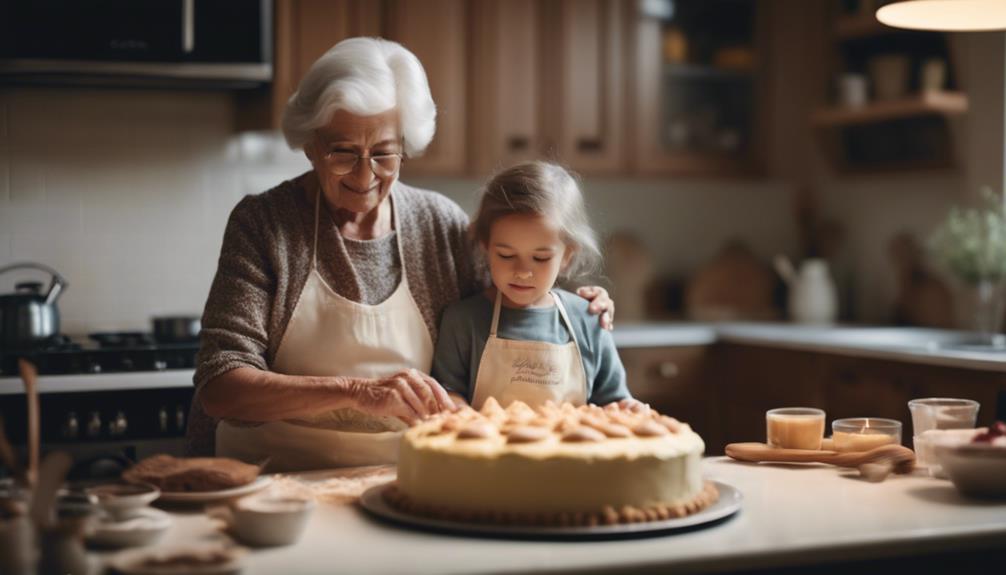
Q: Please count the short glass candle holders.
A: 2